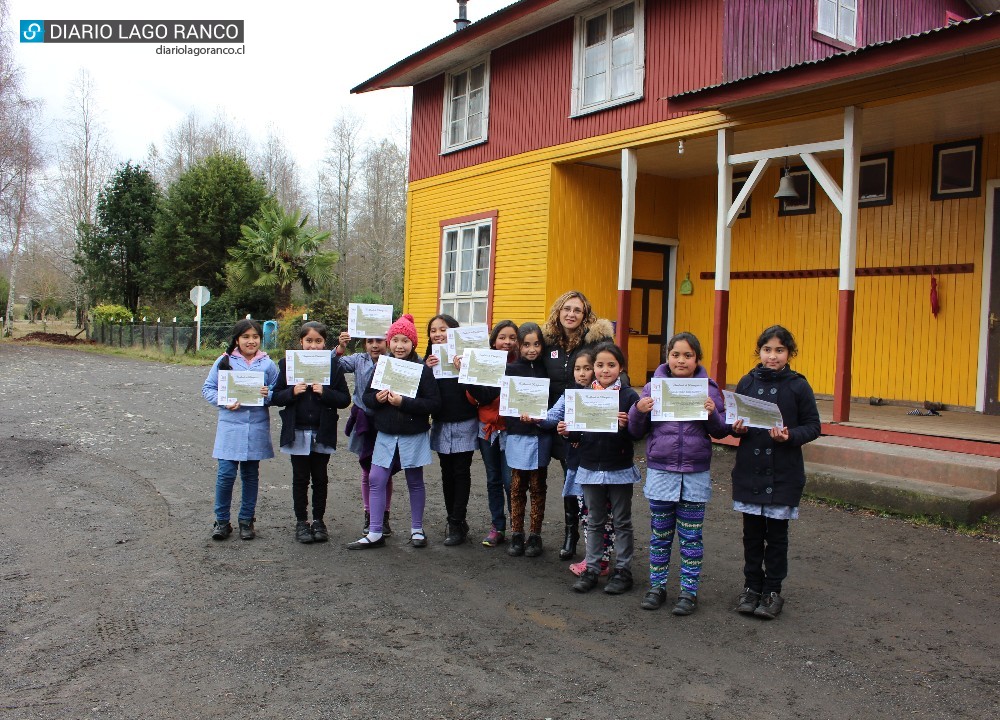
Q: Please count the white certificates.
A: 11